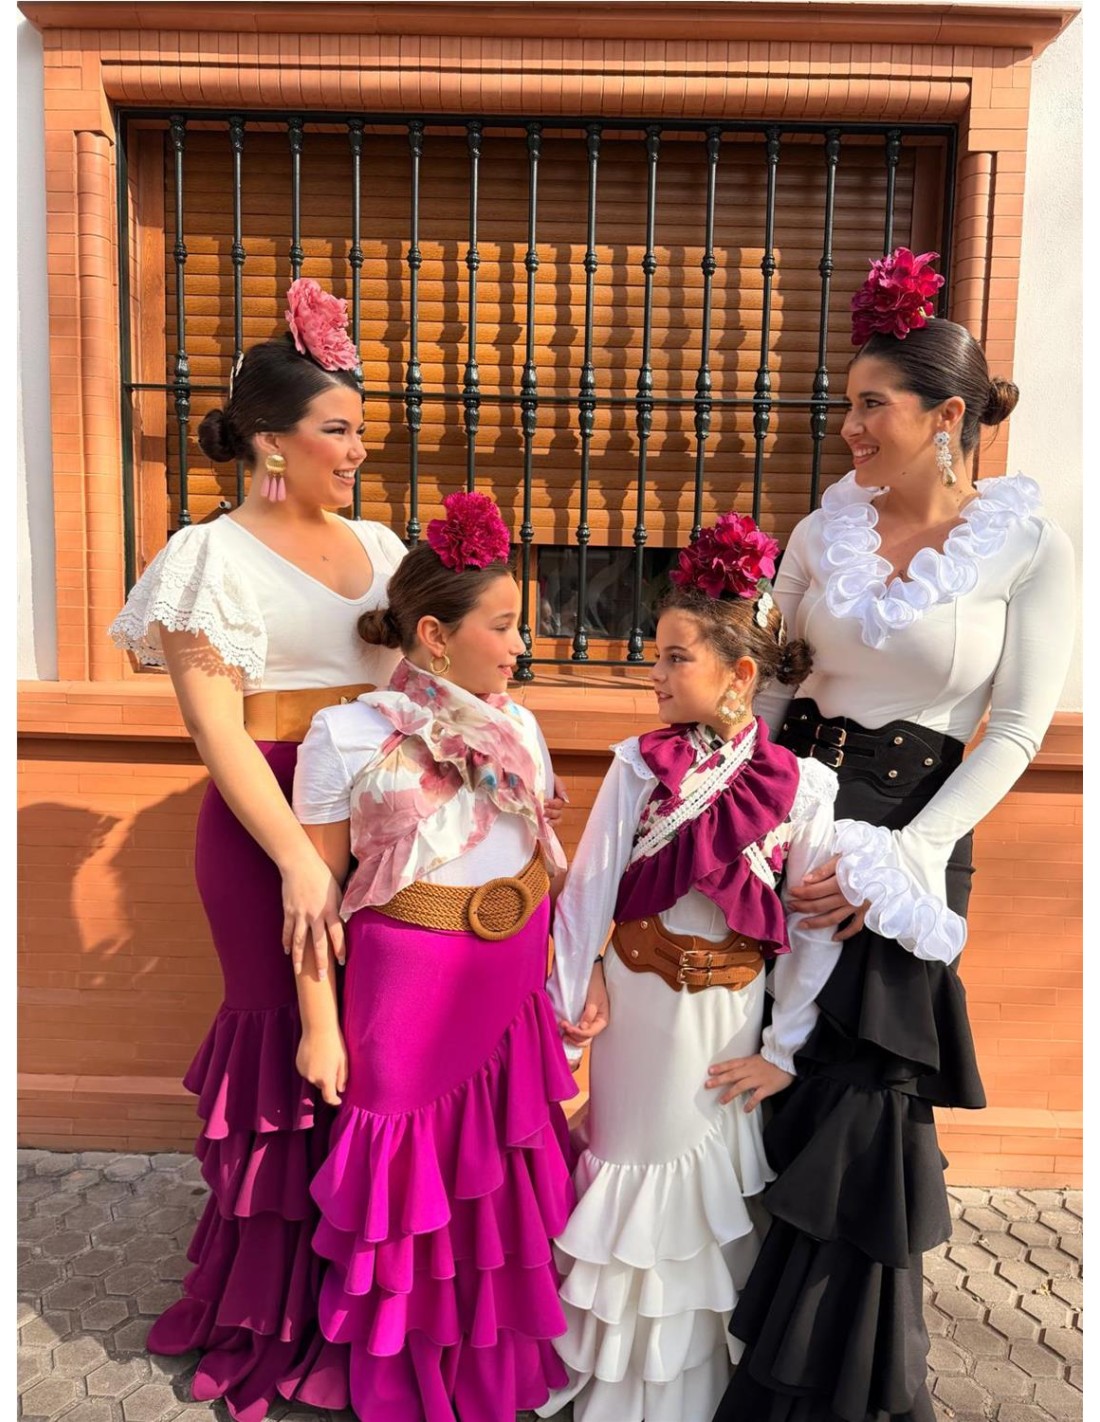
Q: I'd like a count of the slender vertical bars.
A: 13